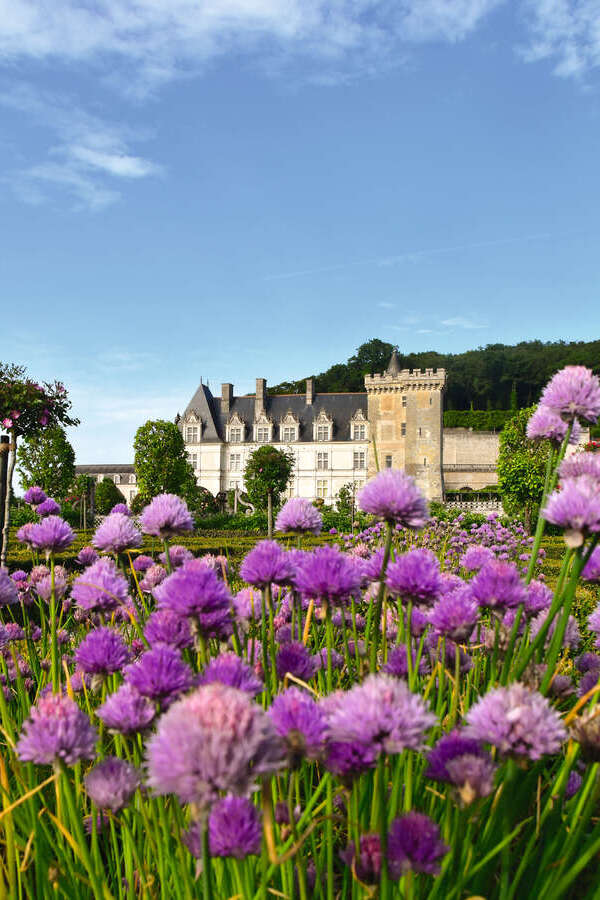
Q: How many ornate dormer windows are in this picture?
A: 6